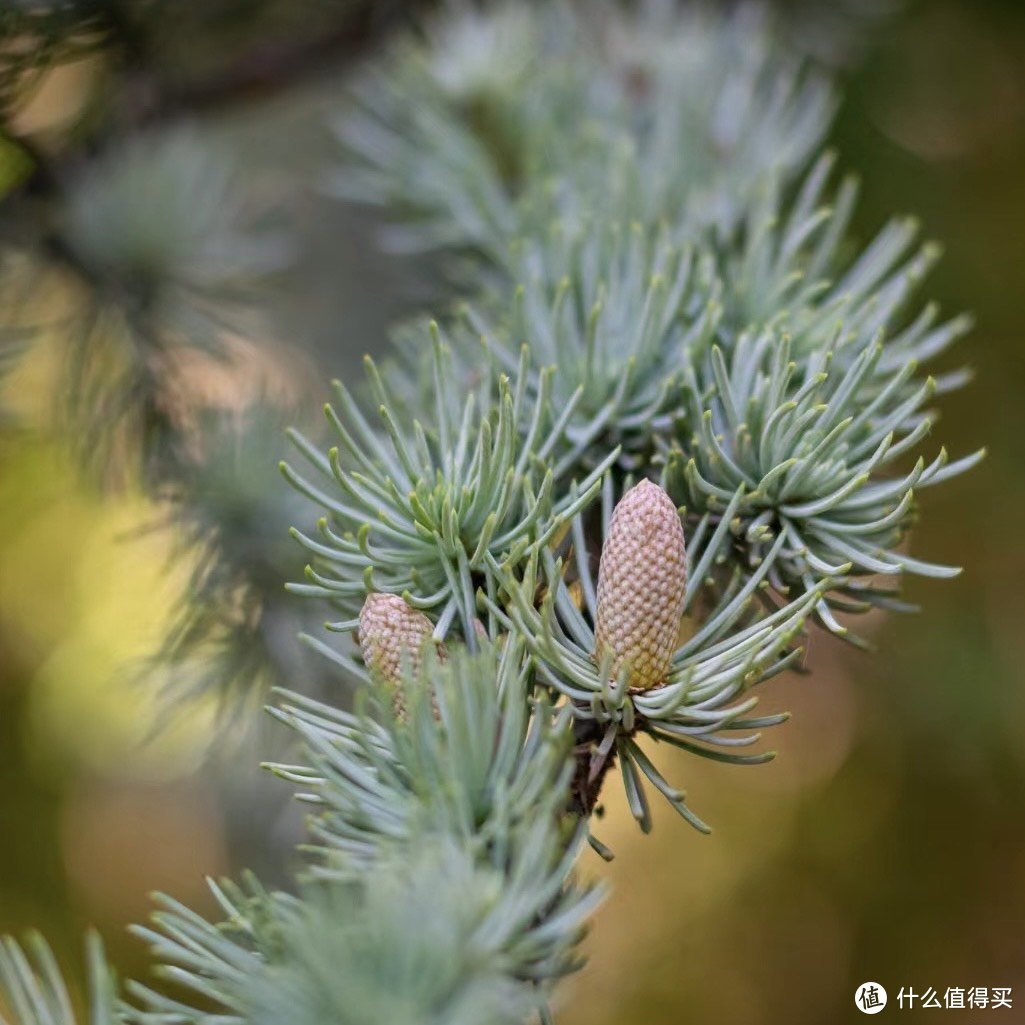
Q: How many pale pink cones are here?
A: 2